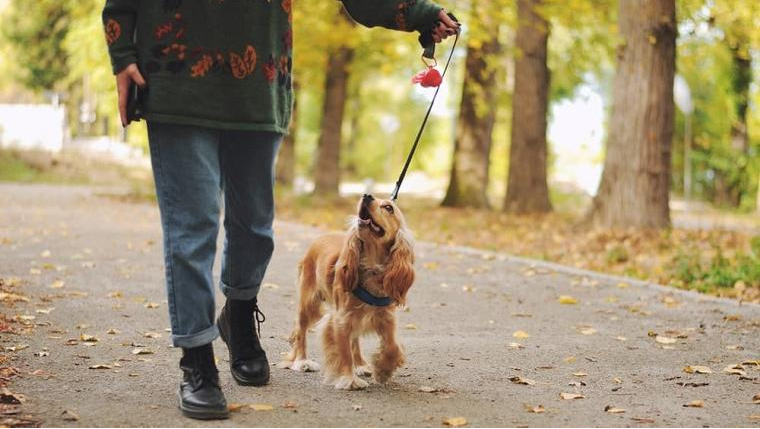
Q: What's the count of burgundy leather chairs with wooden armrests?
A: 0